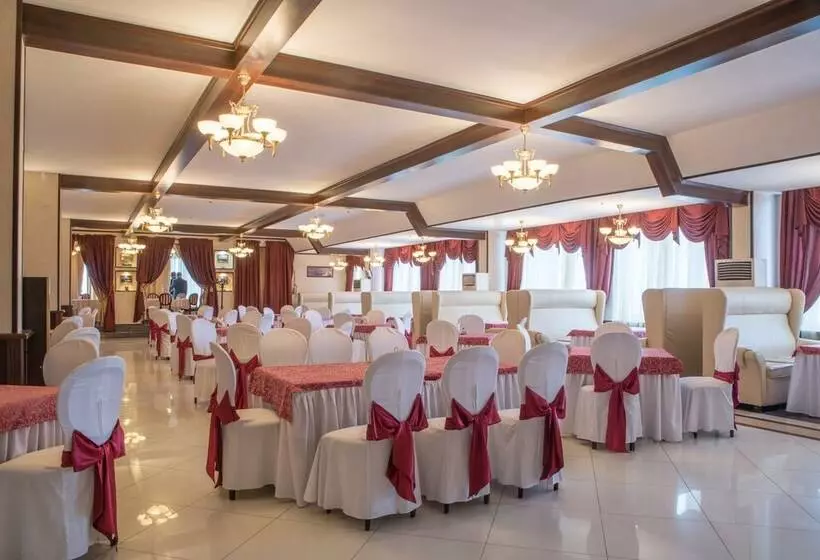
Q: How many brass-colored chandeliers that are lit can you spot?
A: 11